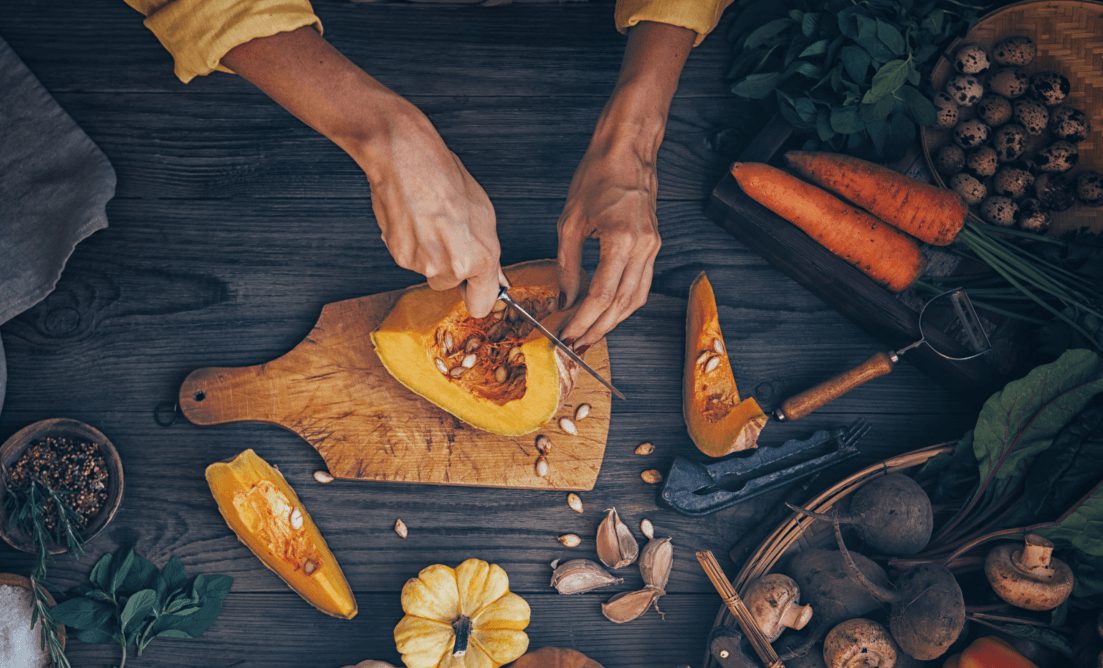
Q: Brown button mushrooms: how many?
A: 3